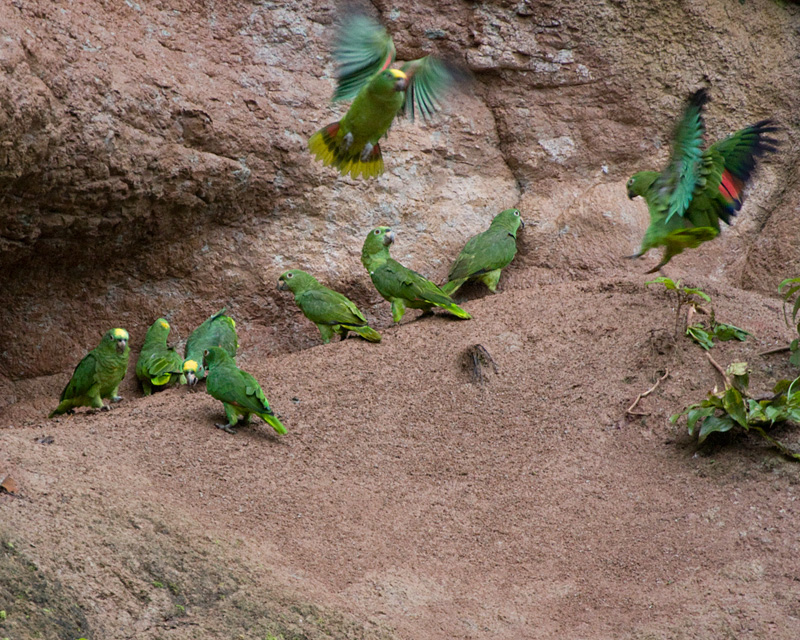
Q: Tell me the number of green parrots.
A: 9